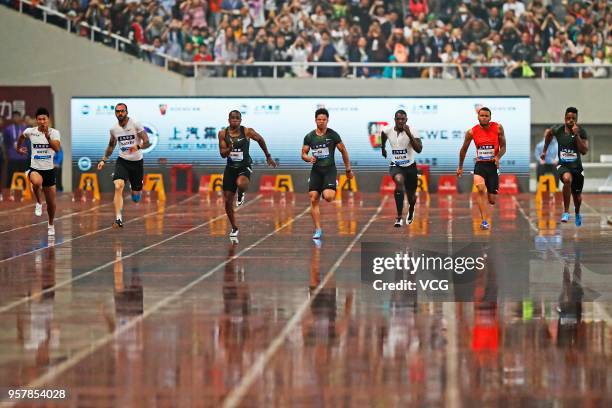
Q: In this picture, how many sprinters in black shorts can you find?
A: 7